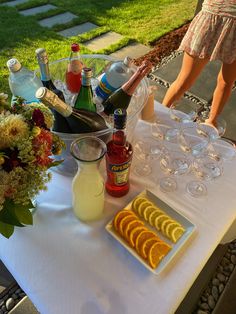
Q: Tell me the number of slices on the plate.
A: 15